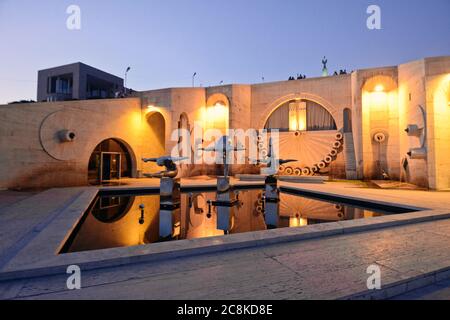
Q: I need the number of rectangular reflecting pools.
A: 1